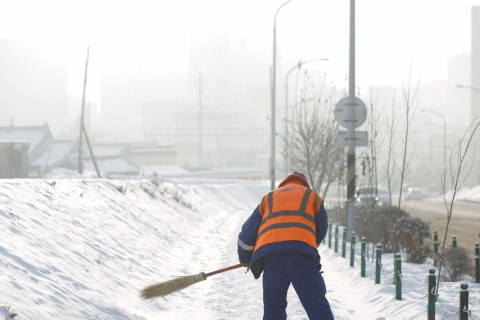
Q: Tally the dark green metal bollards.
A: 13